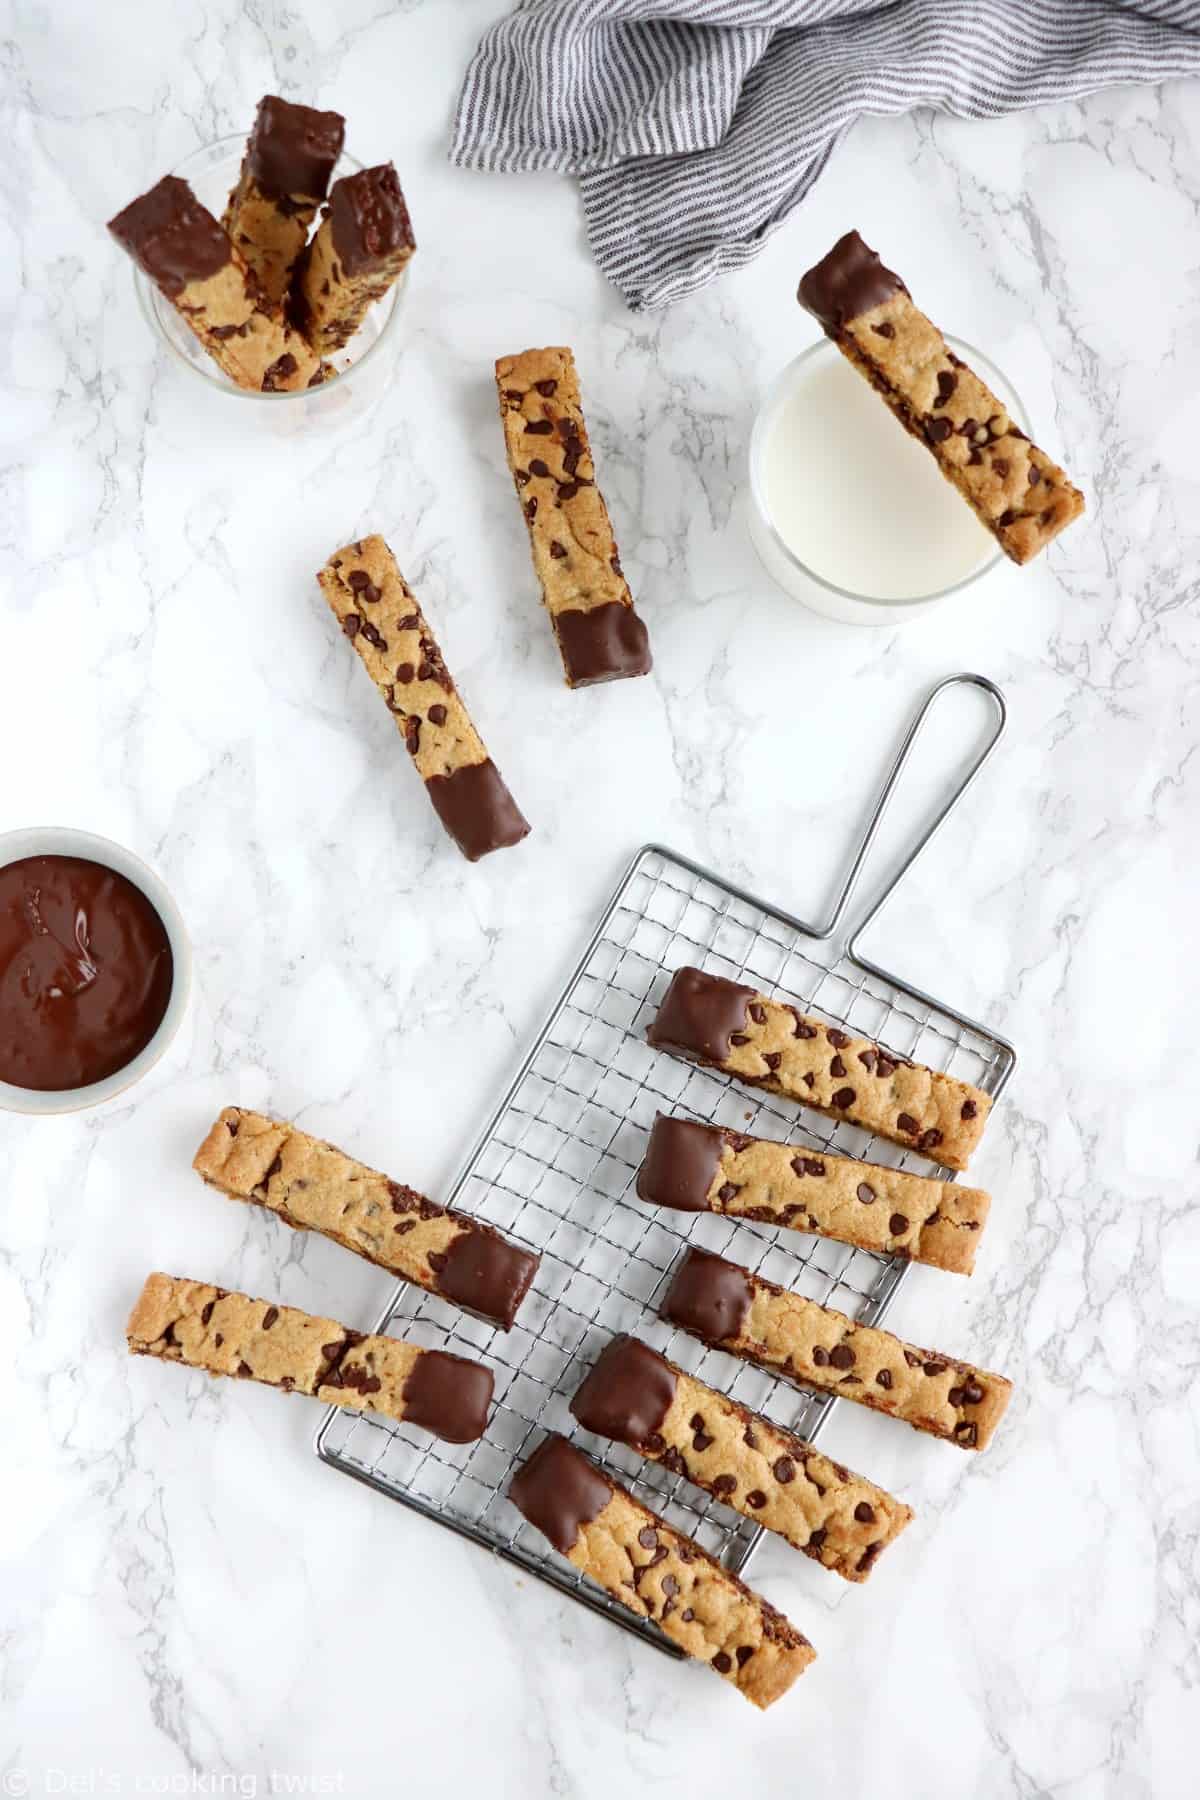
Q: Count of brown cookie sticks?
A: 13